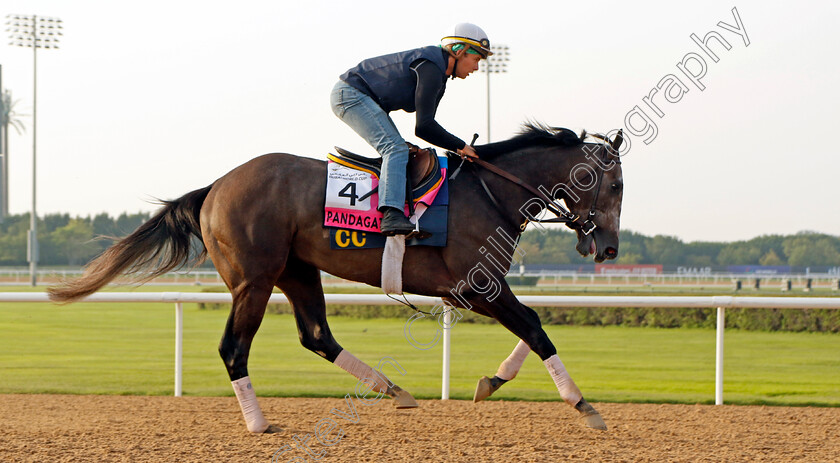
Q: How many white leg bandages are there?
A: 4